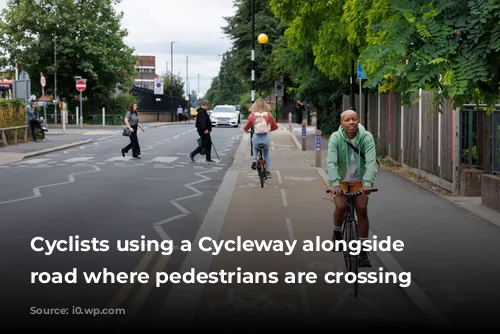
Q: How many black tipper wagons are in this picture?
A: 0